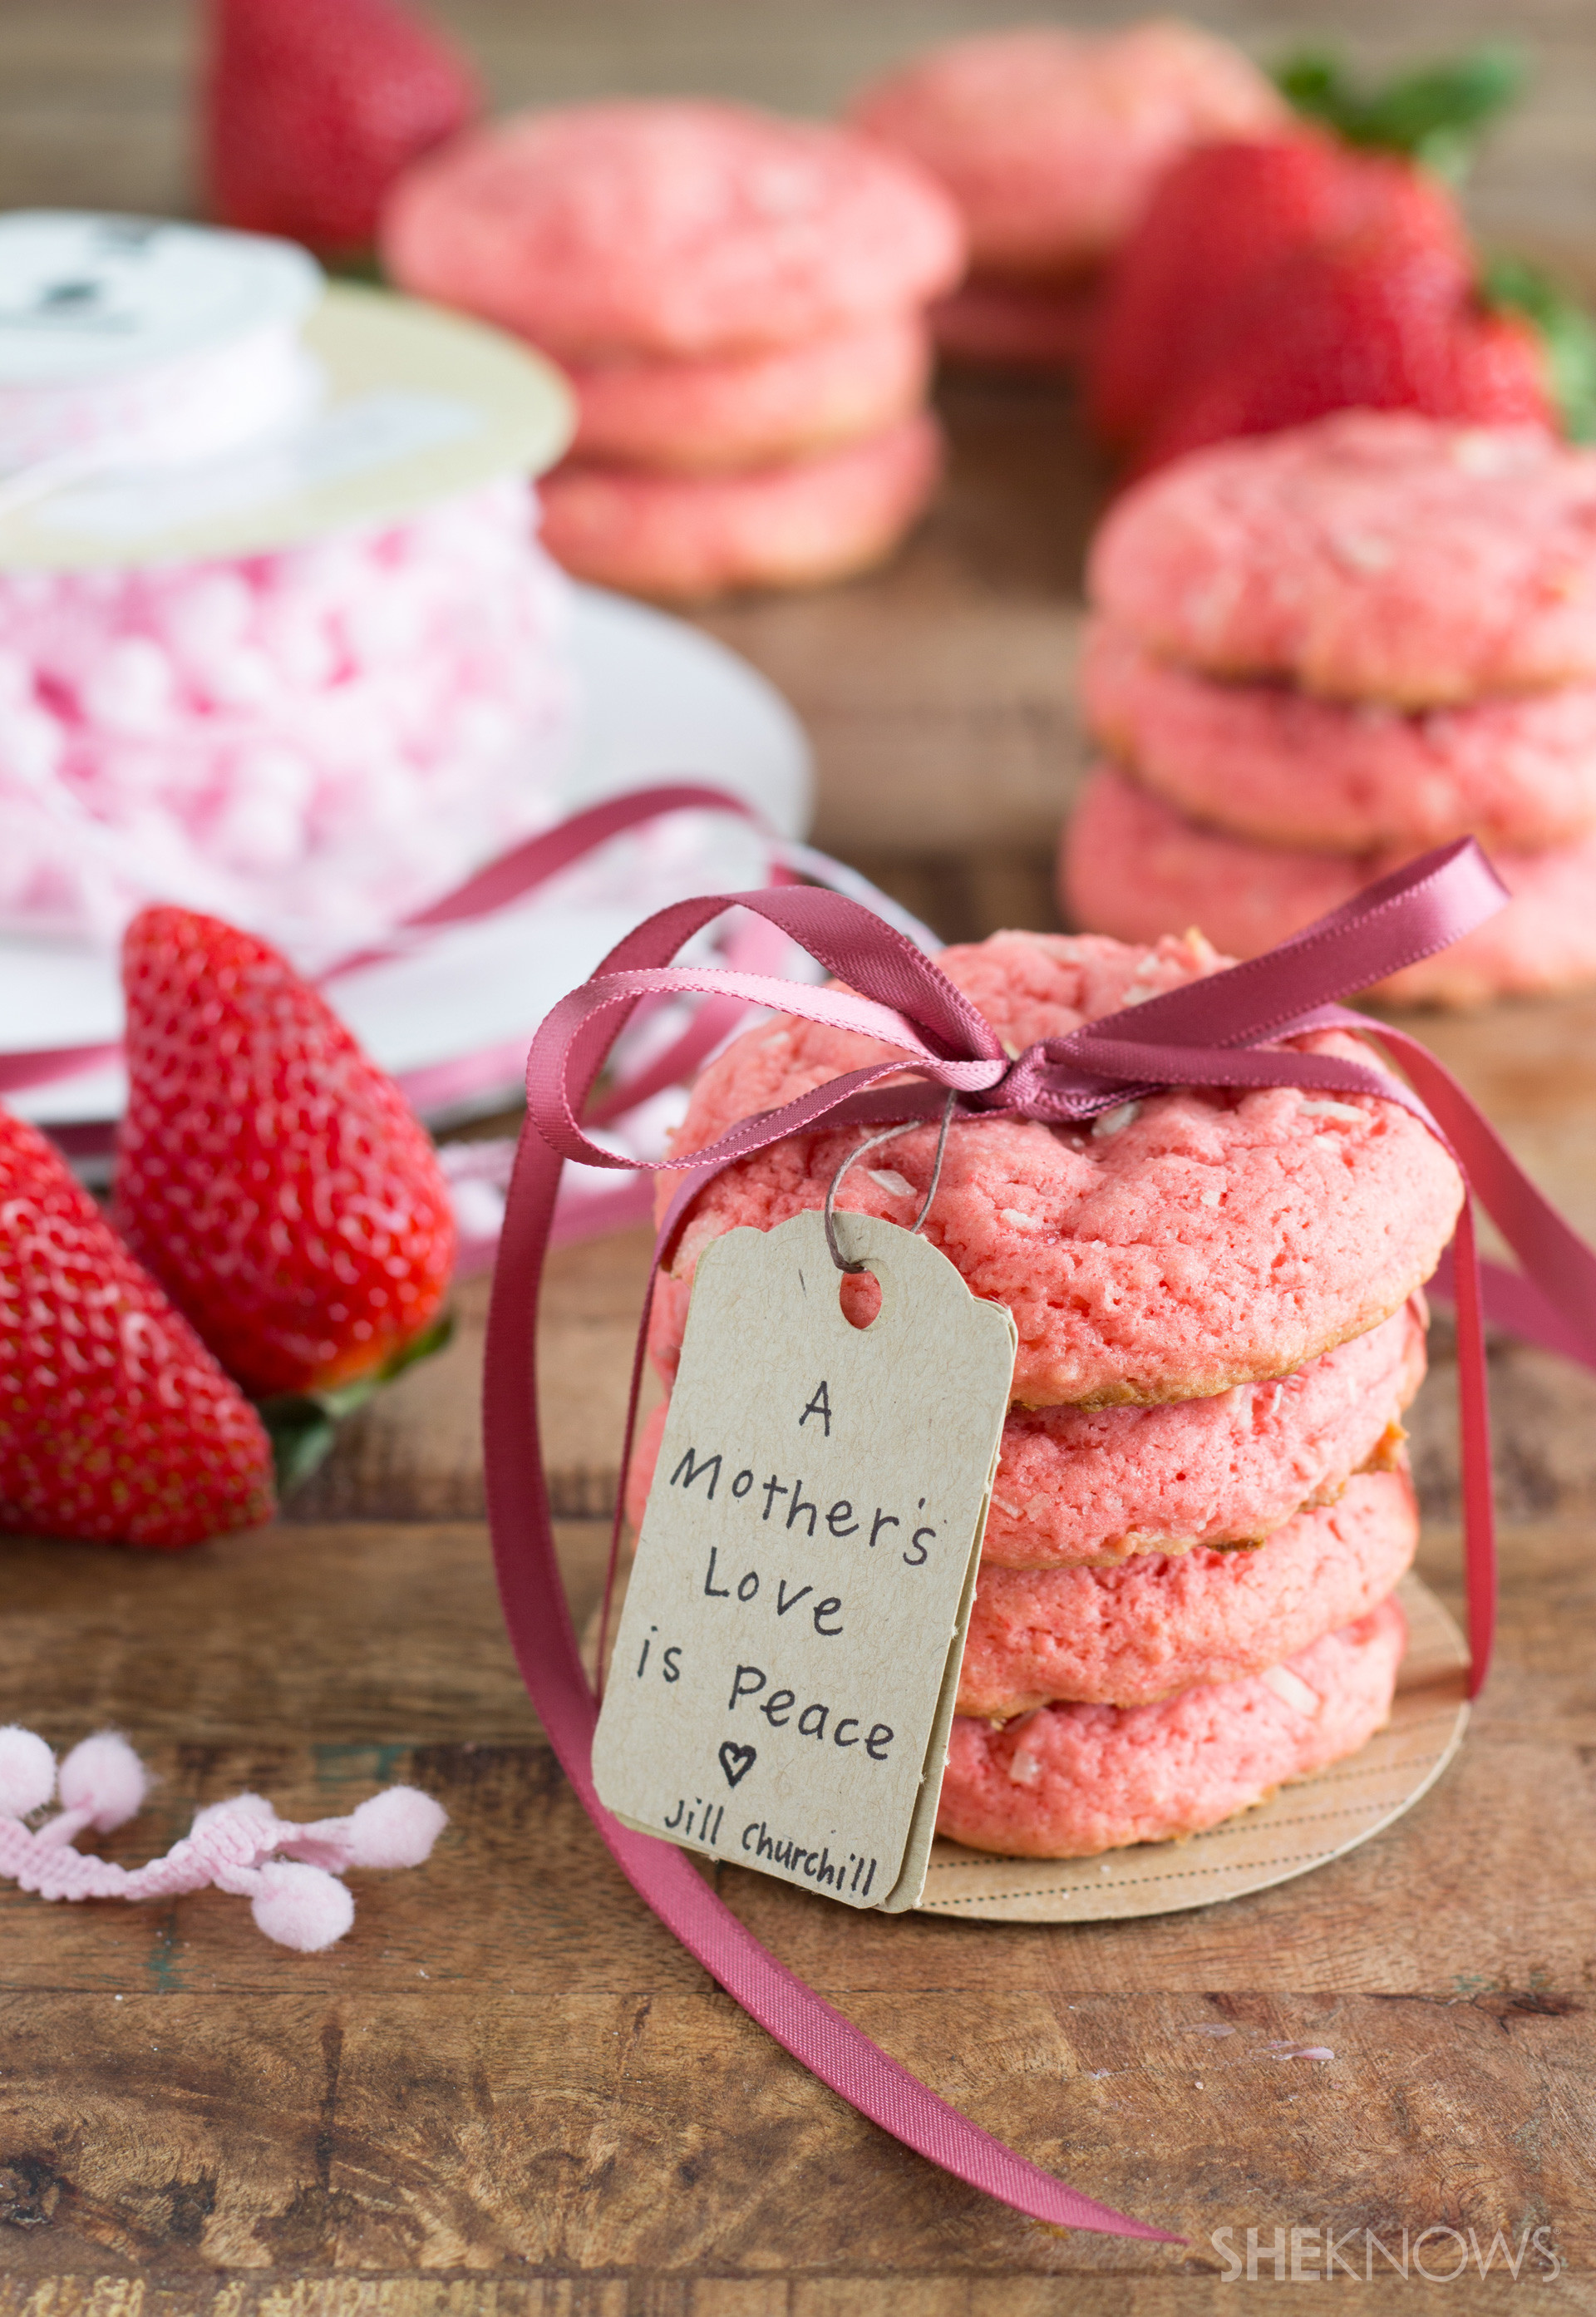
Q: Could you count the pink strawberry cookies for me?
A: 12